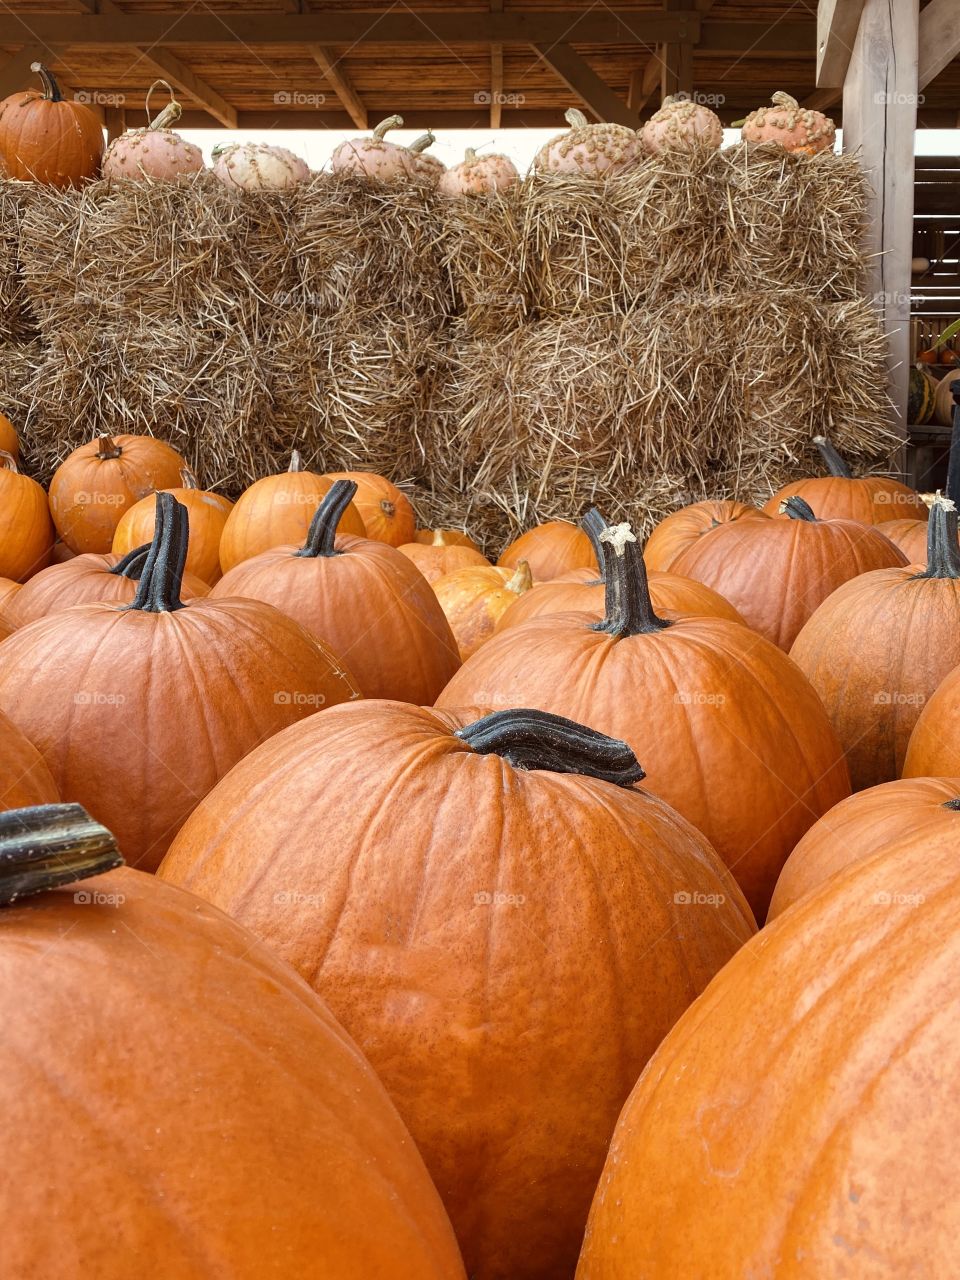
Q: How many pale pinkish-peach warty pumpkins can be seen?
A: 8